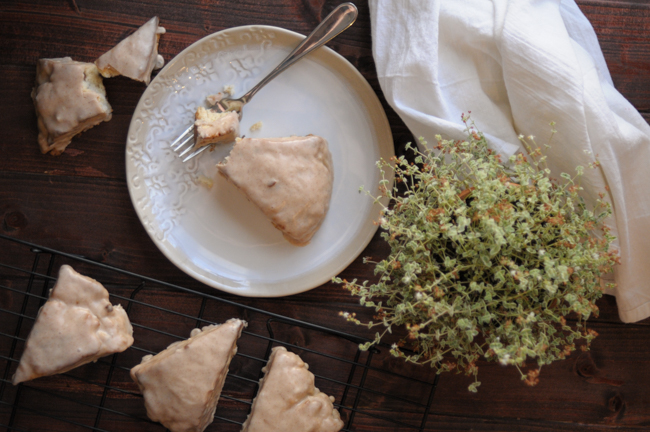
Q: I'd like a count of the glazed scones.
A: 5